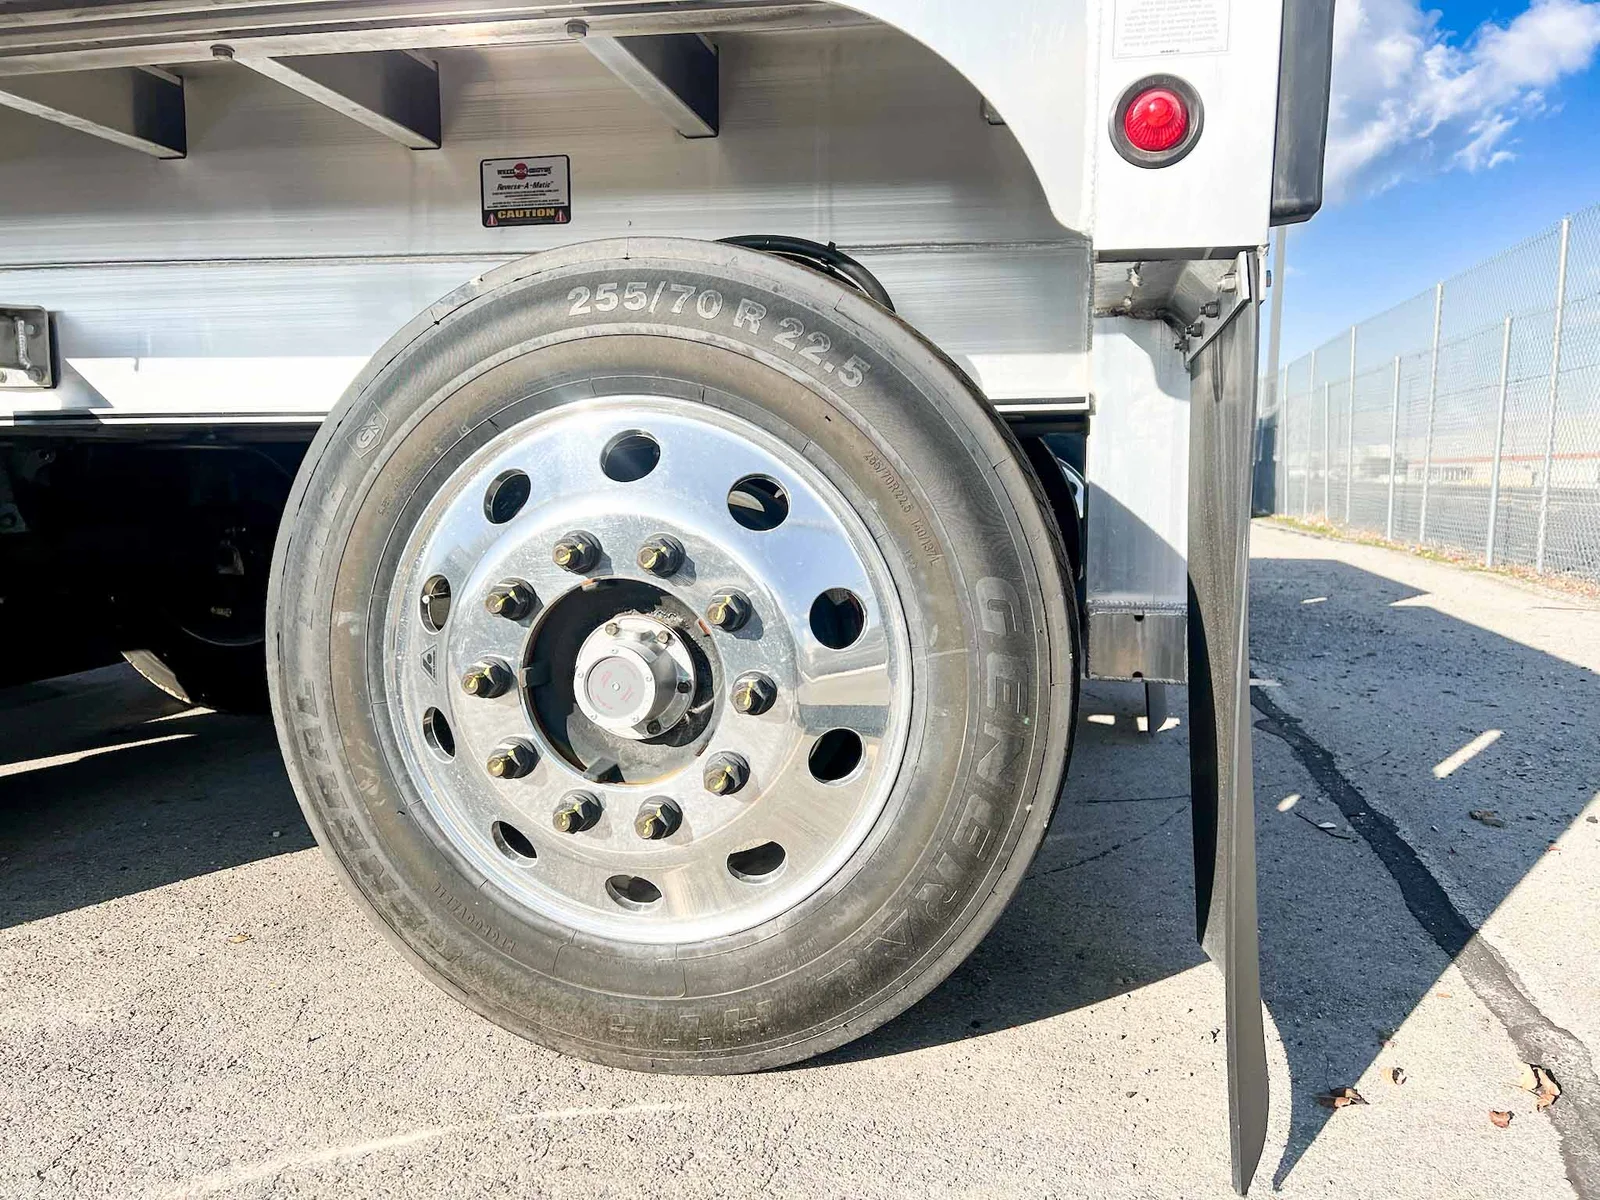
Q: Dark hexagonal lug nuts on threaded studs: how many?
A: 10